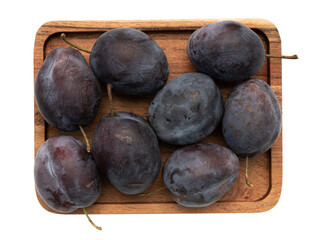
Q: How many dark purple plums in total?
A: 8